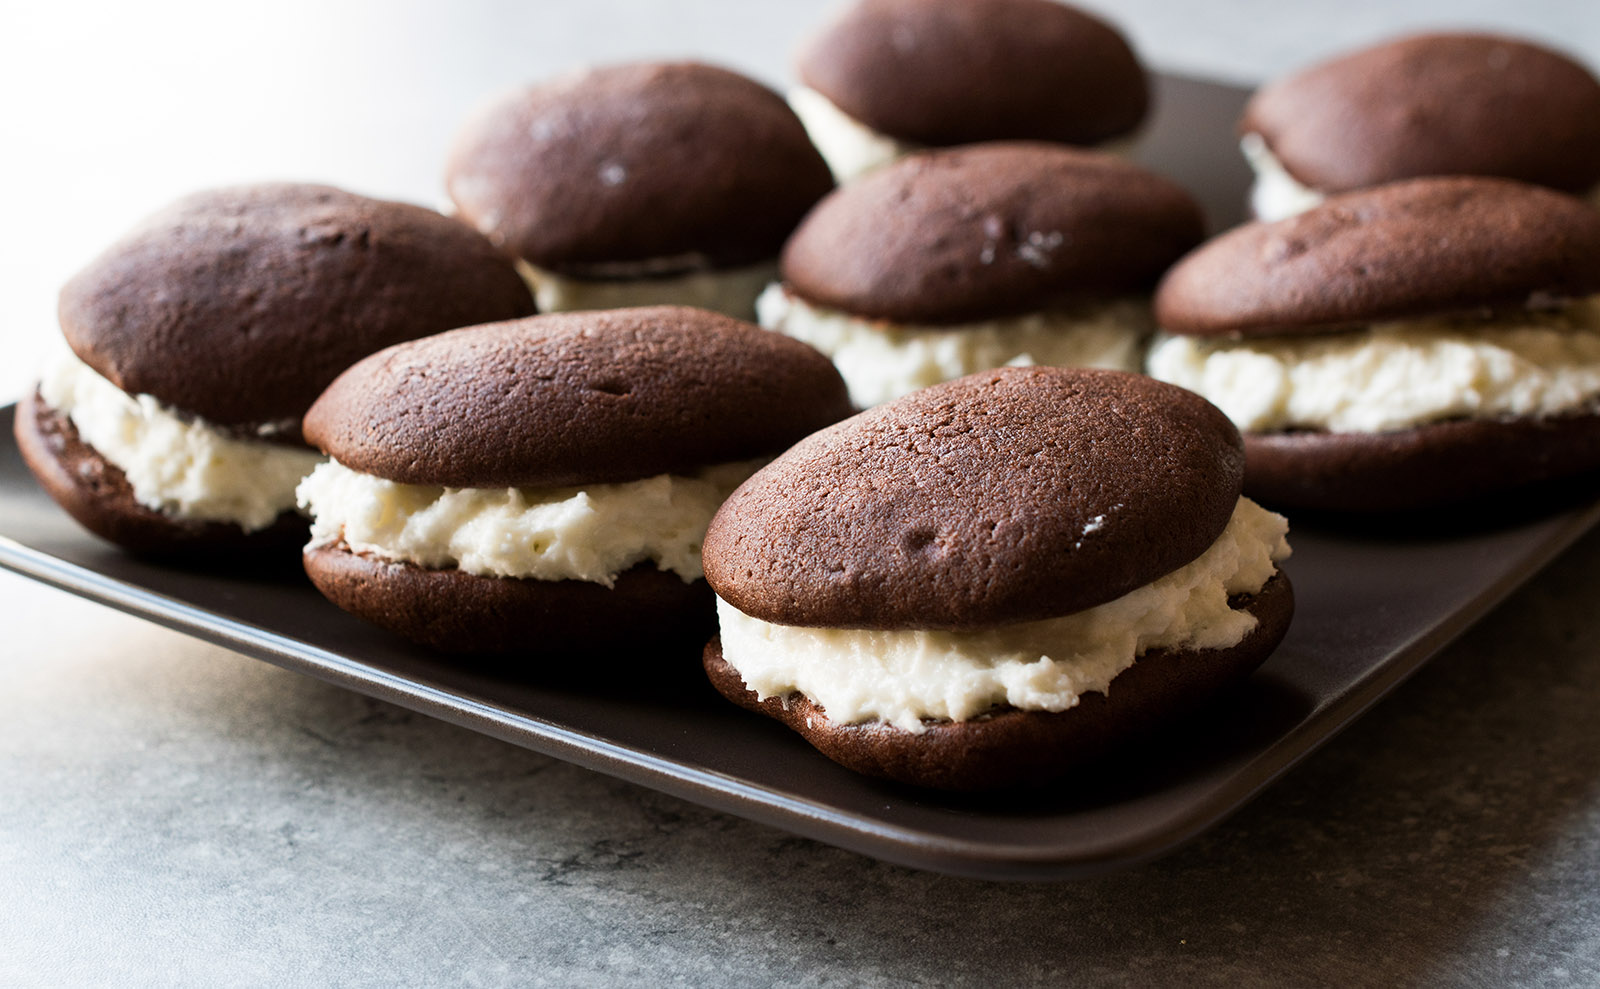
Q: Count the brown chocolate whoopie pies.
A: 8